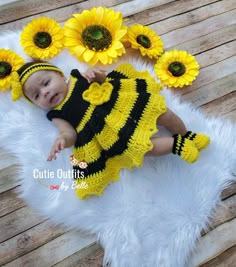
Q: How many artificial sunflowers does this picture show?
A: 5